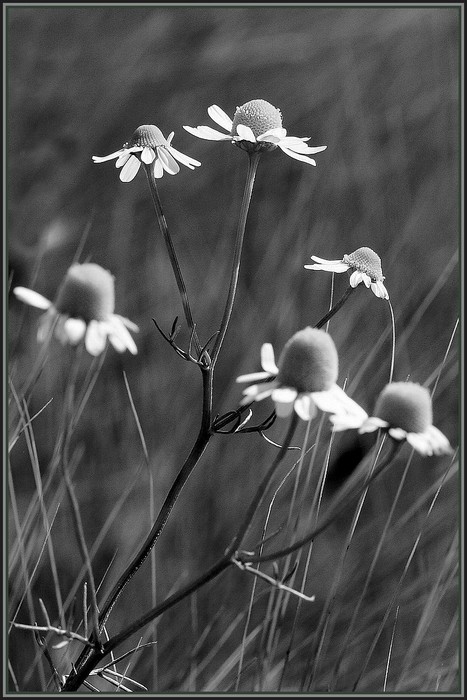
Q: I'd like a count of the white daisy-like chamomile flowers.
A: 6